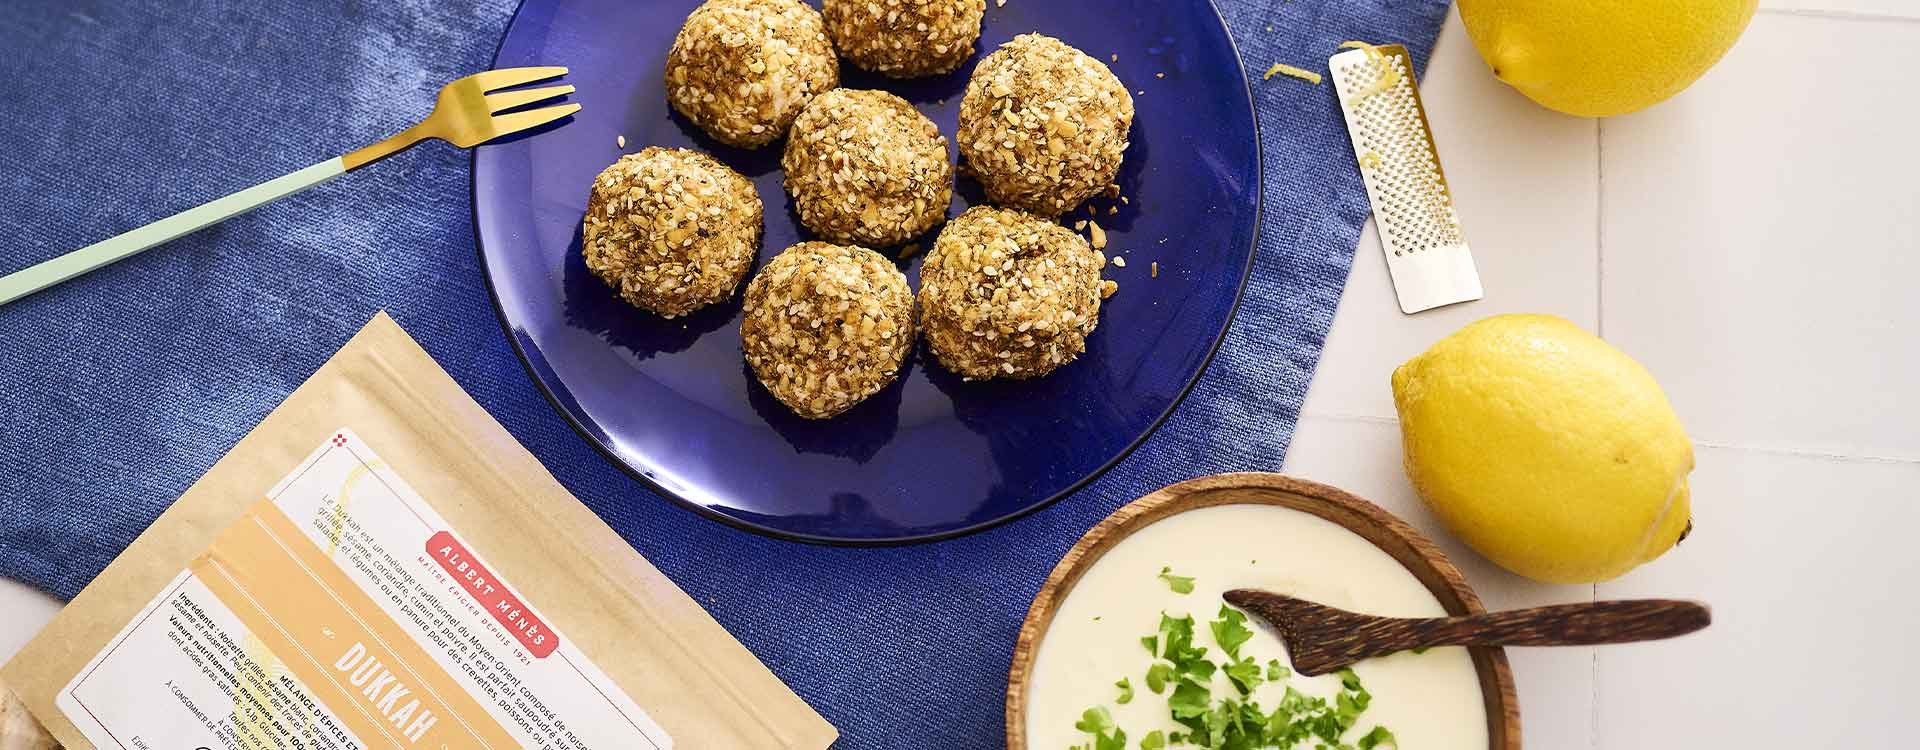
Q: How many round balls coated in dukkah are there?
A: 7